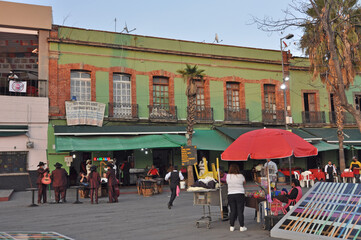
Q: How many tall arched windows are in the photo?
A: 6